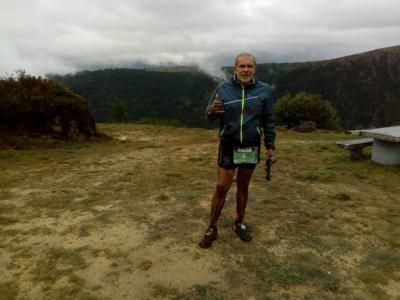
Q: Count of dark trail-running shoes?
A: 2